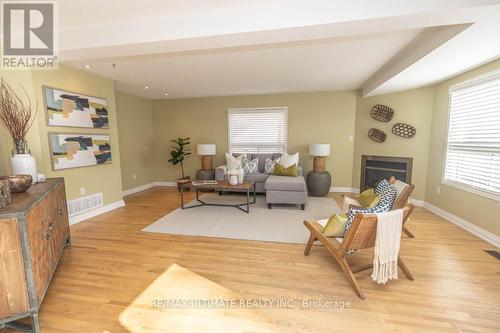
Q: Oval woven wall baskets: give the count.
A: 3